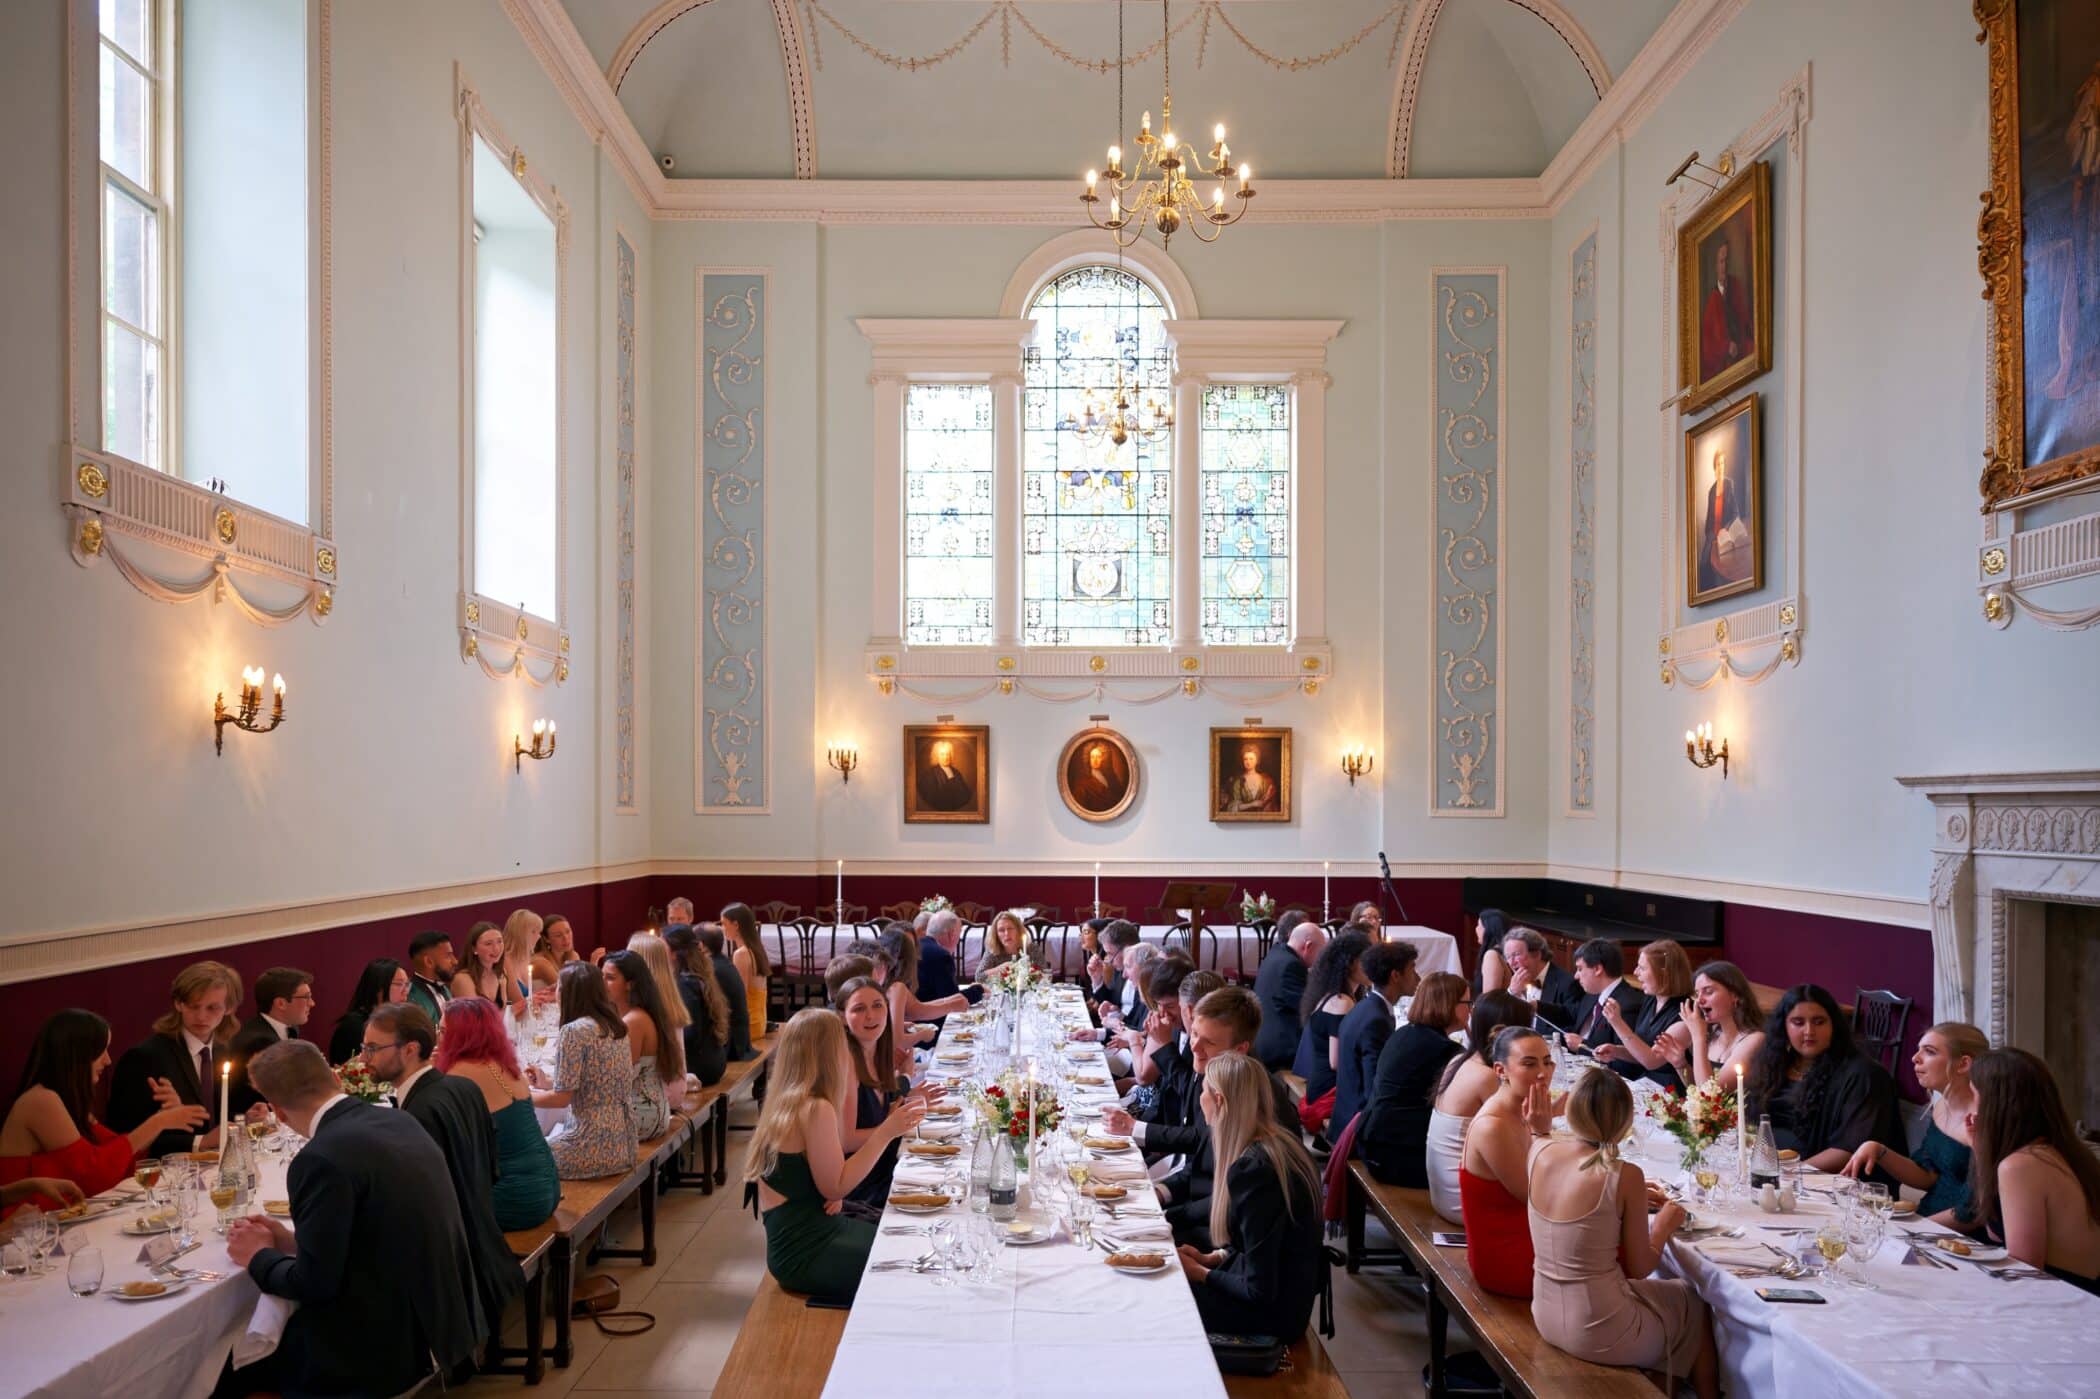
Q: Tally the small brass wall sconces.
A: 5